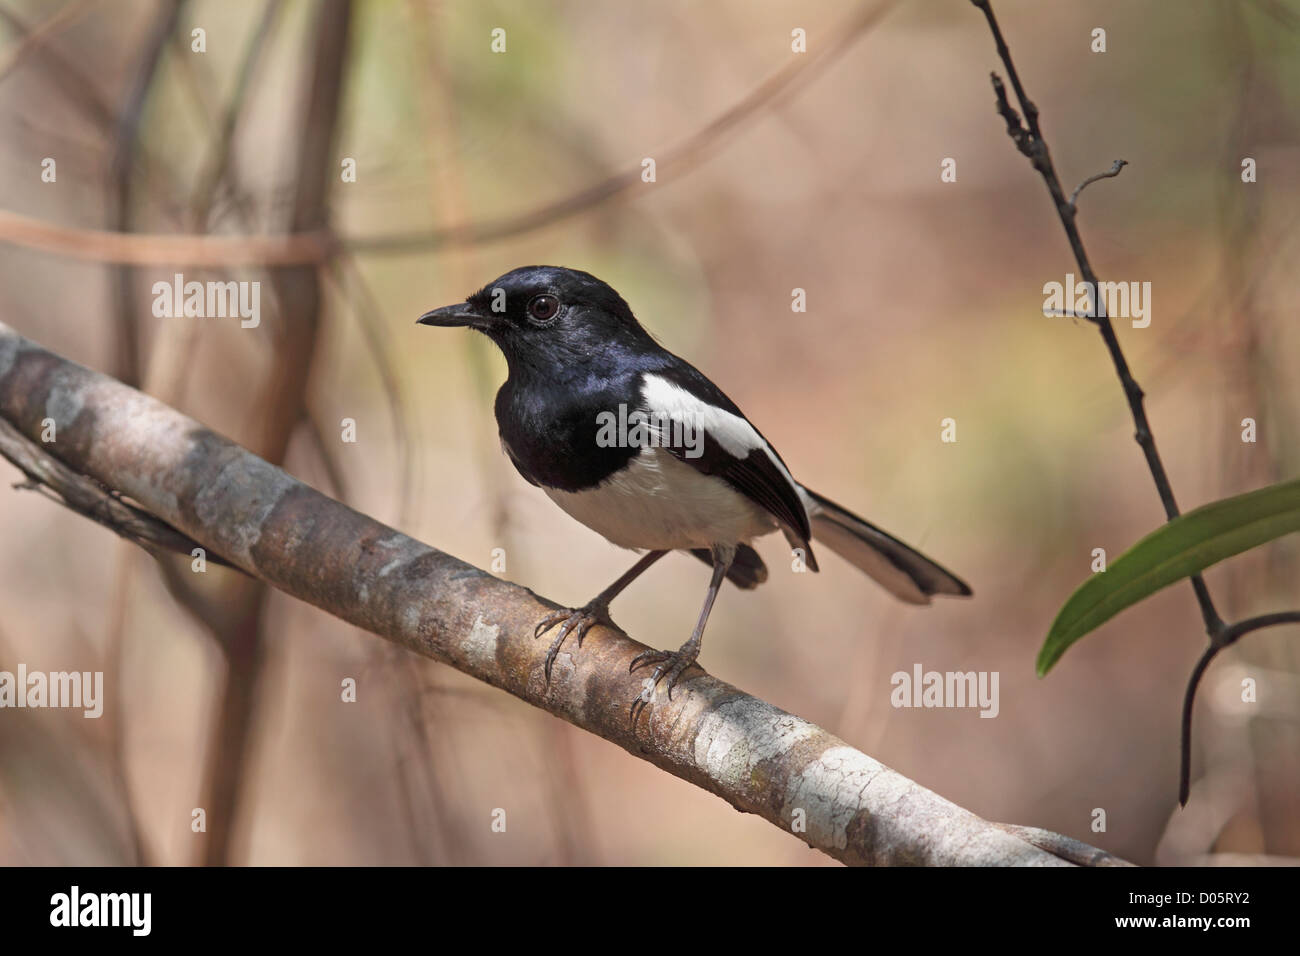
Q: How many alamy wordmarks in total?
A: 6